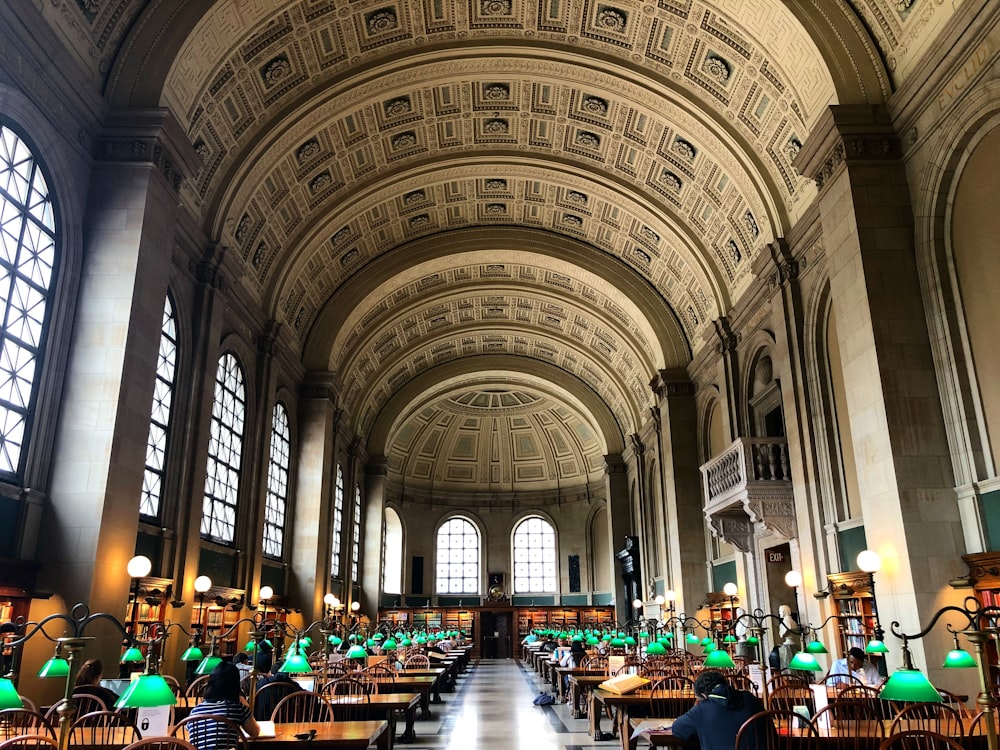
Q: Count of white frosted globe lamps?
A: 12